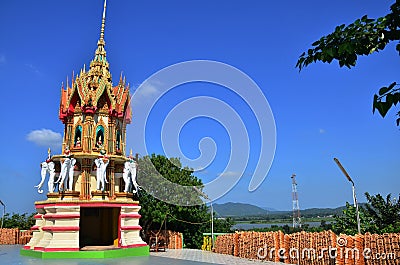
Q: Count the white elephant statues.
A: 4